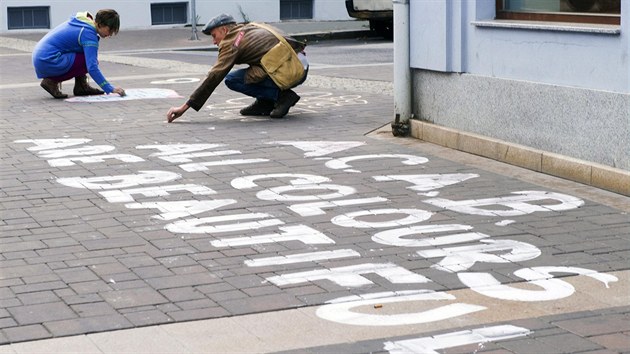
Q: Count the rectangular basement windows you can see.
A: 3